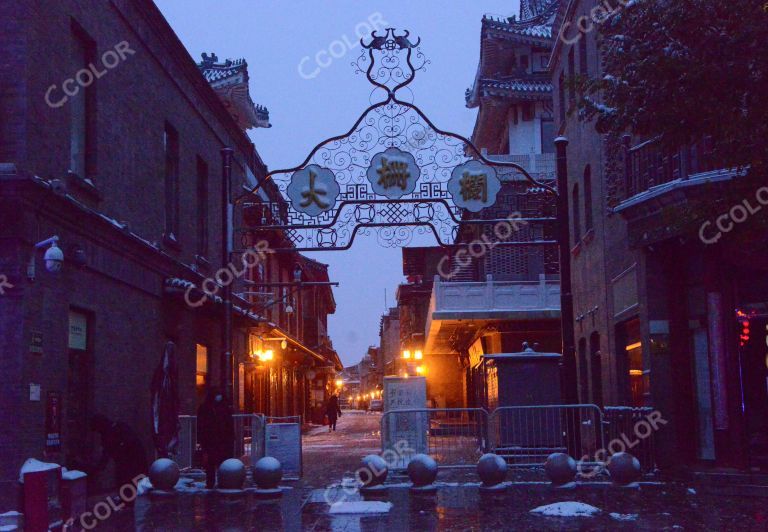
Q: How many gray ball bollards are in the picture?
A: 8